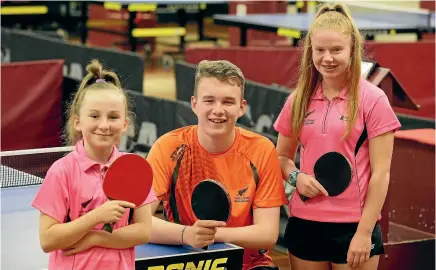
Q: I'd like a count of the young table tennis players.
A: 3